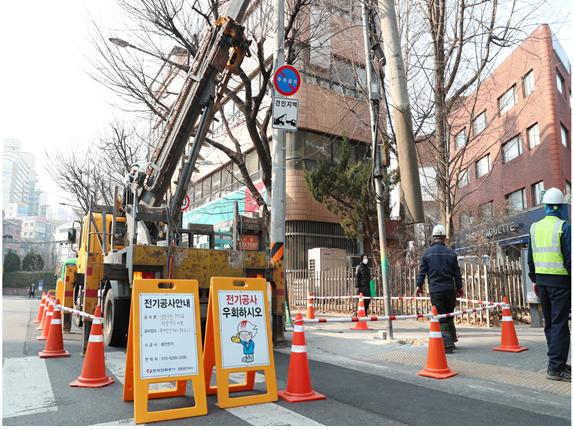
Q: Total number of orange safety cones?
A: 10